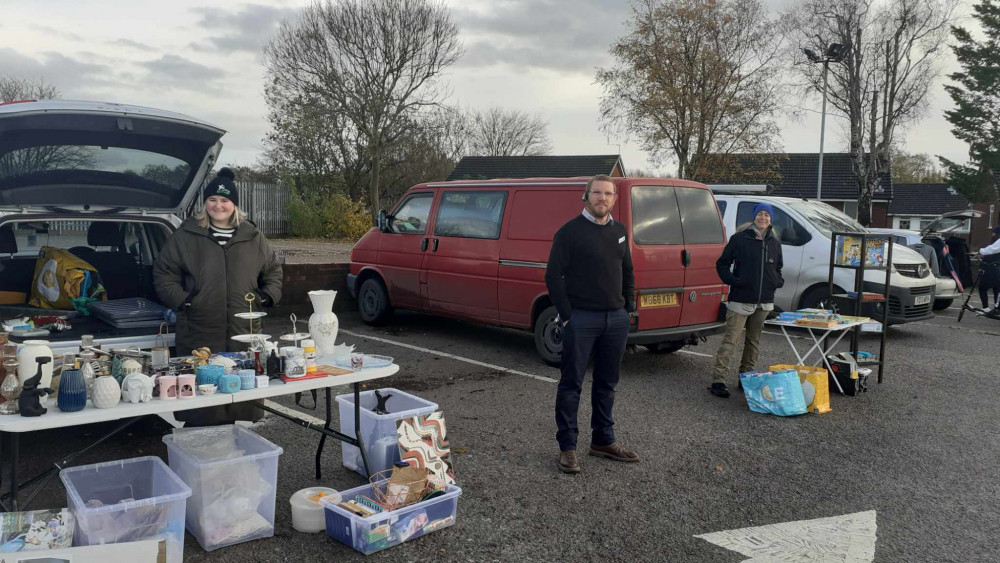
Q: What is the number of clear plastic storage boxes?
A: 4